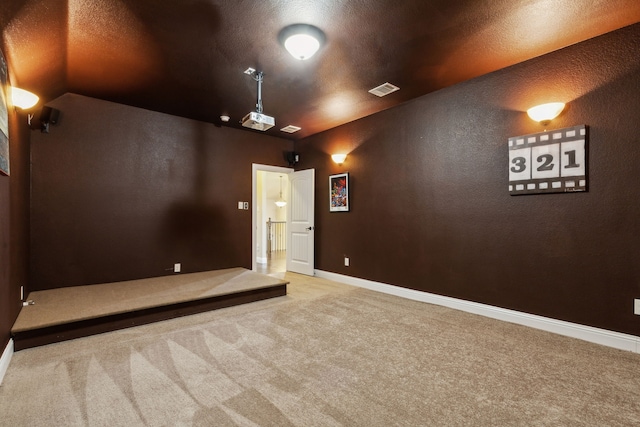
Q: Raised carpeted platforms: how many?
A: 1